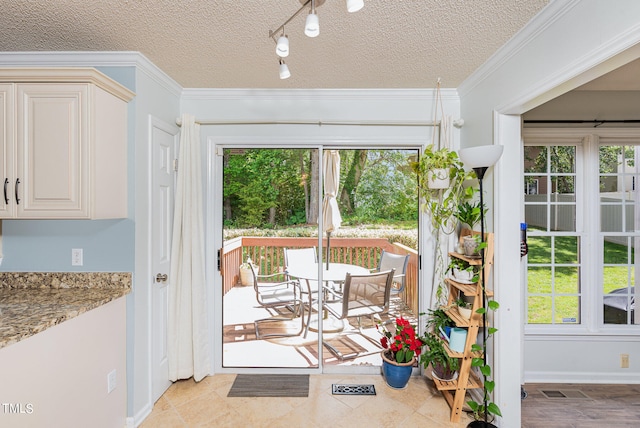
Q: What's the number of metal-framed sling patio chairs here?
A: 4